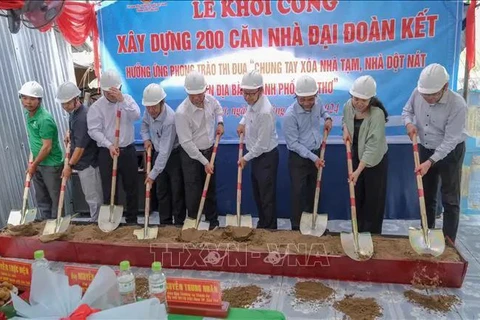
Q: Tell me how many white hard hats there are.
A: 9